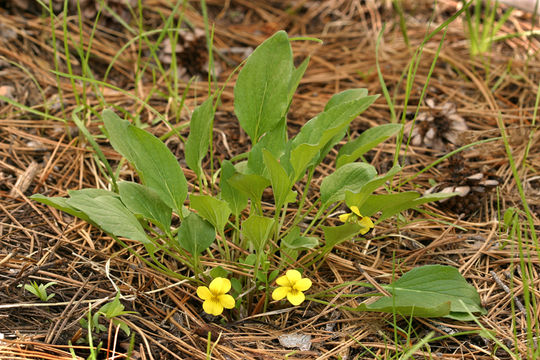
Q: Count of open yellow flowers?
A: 3